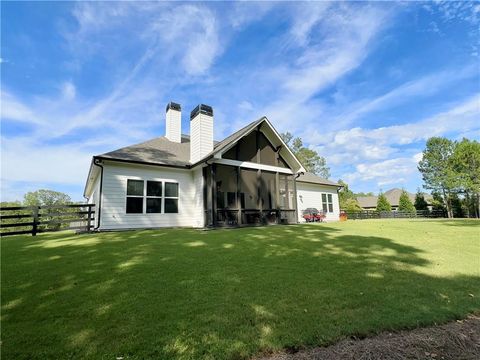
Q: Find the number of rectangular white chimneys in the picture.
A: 2